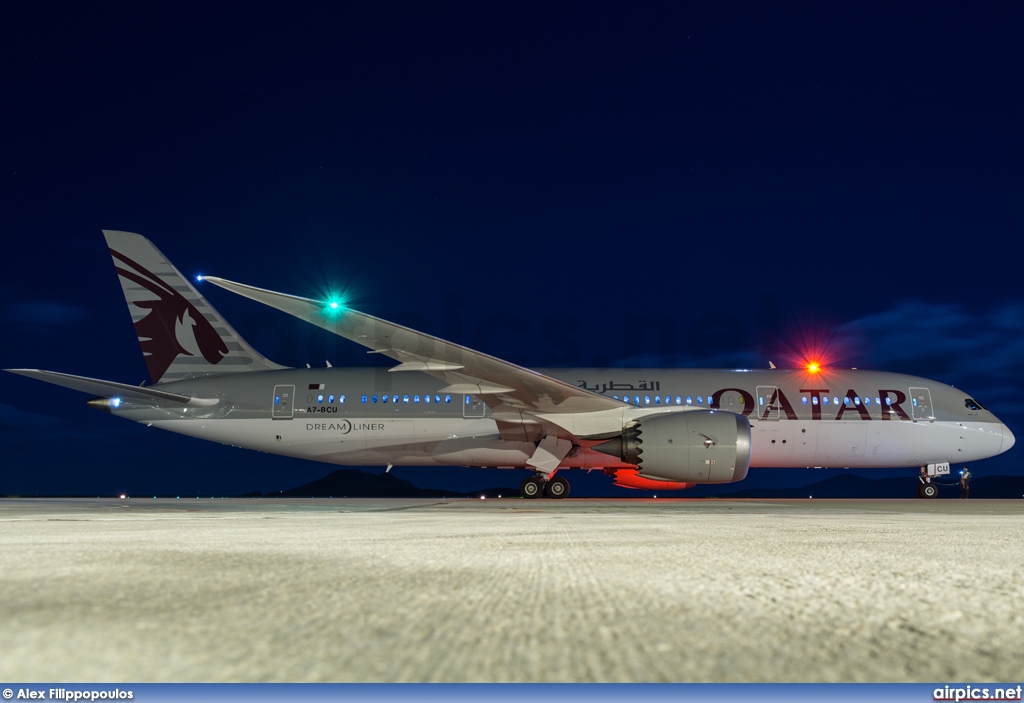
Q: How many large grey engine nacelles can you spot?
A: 1